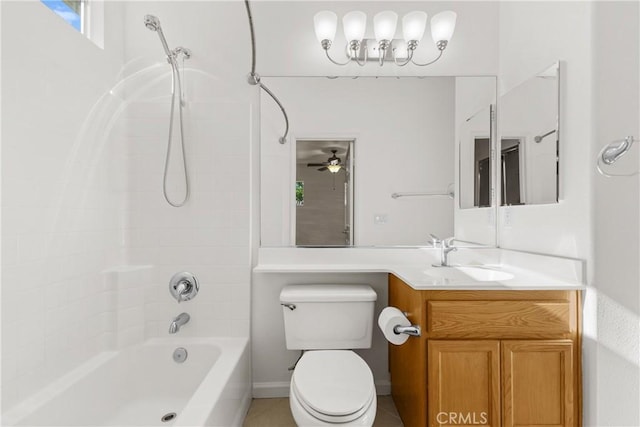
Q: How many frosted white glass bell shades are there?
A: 5